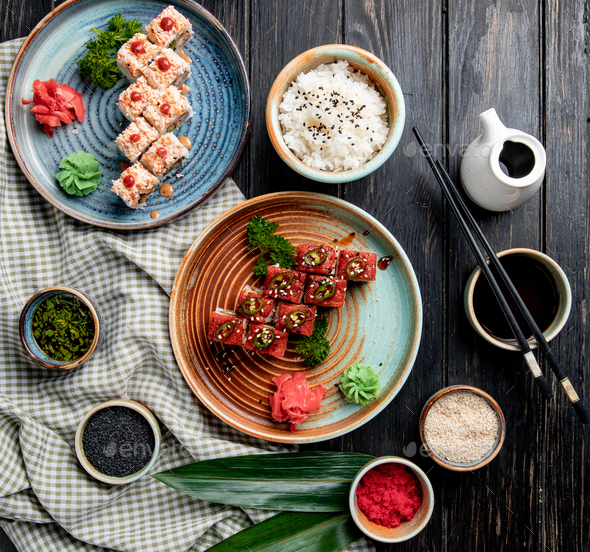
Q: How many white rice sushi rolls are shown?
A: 8